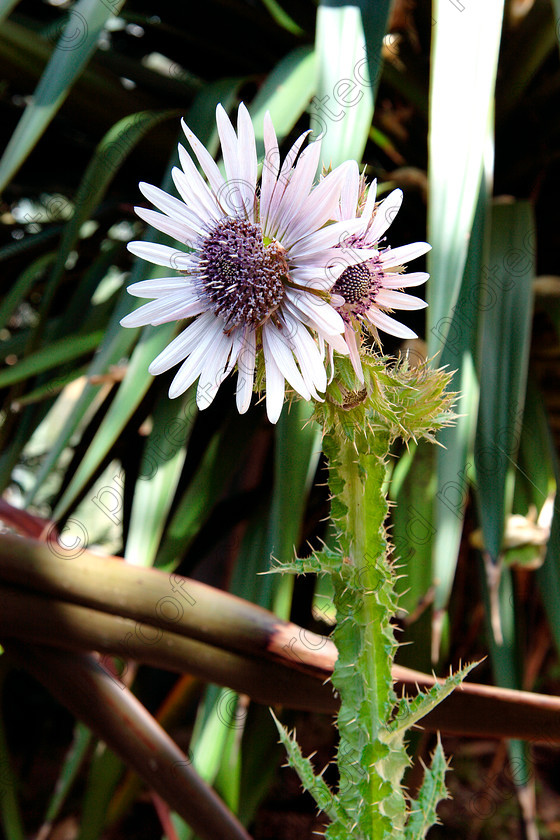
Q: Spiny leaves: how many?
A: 4